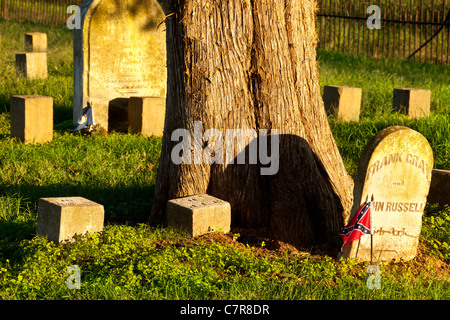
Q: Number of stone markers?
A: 11